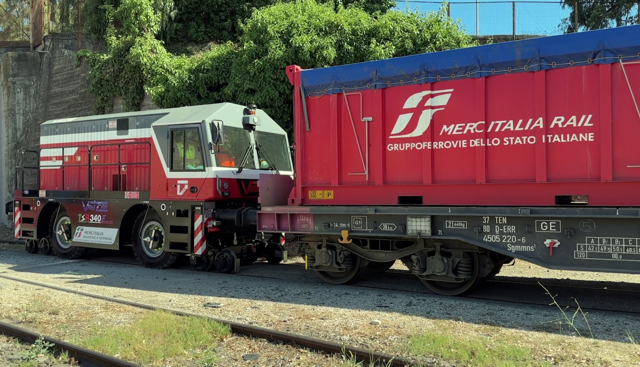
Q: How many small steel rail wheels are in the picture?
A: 5